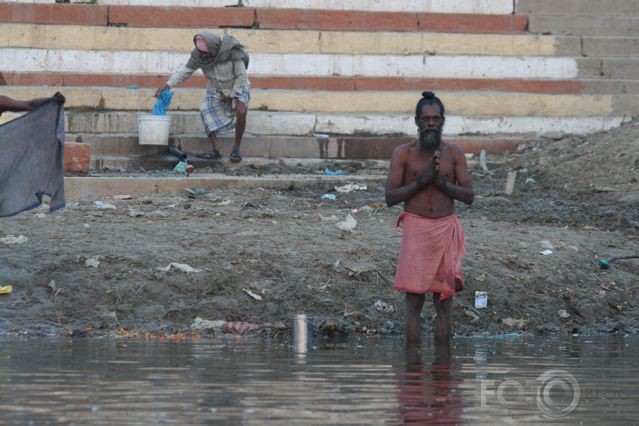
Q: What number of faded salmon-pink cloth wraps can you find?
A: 1